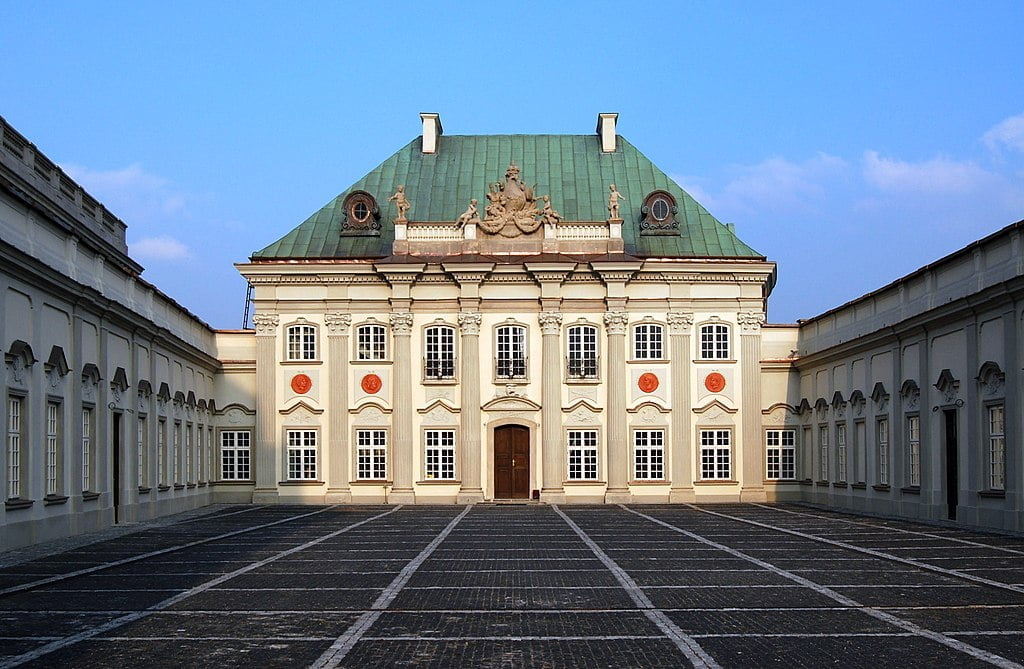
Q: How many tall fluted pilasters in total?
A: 8